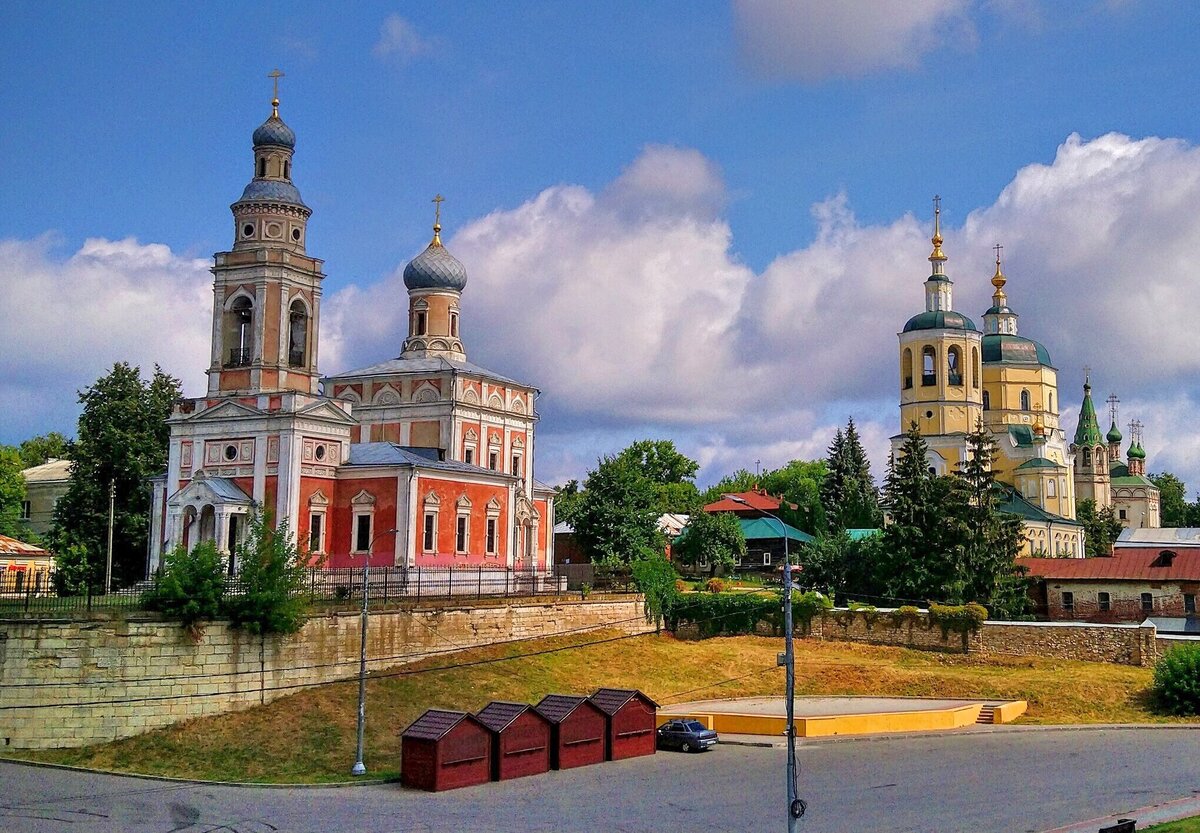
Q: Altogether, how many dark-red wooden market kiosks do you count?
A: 4